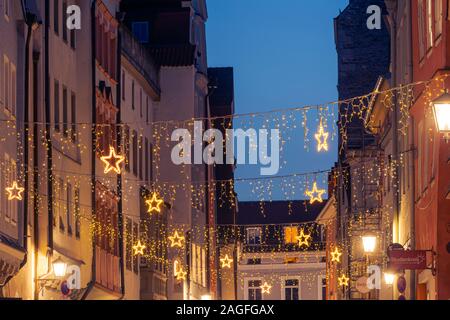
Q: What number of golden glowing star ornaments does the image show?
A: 13